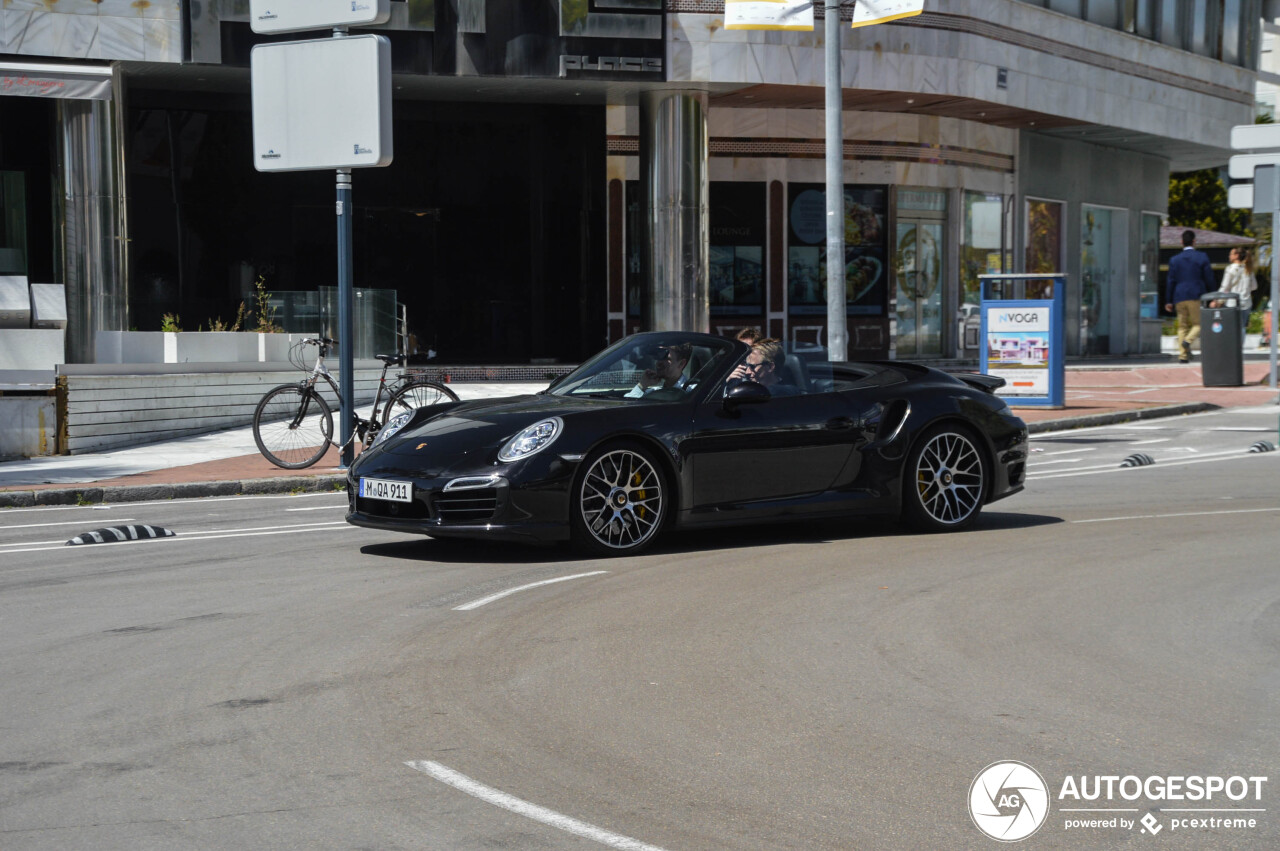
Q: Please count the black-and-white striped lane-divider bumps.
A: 3